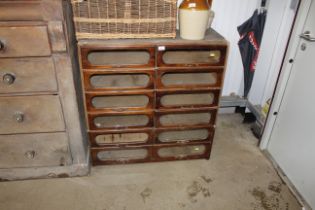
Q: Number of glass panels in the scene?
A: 12